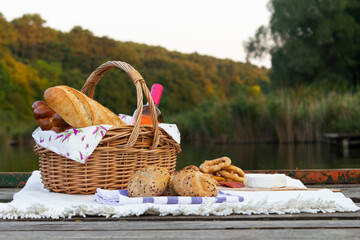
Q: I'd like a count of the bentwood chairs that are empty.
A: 0